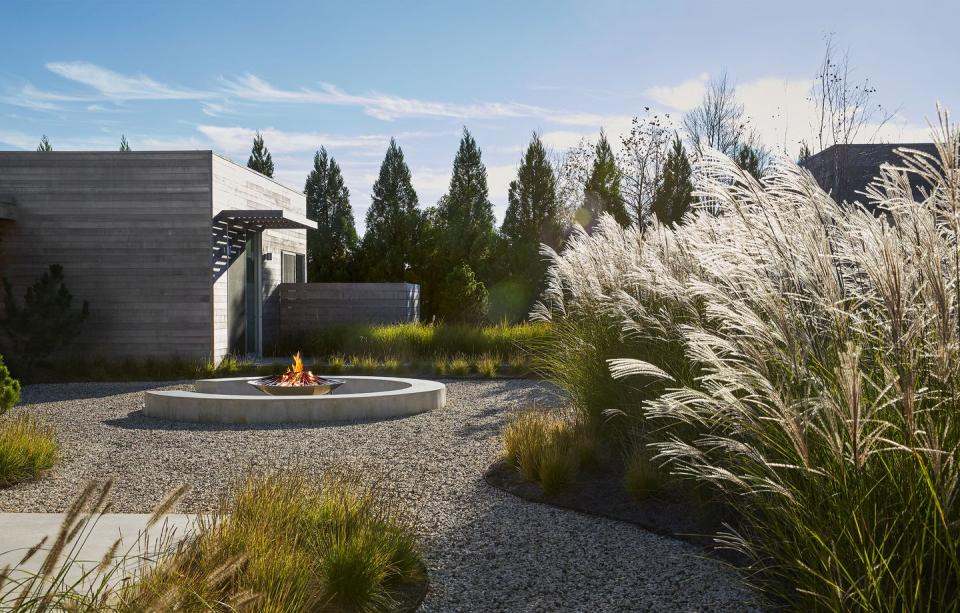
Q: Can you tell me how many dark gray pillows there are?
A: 0